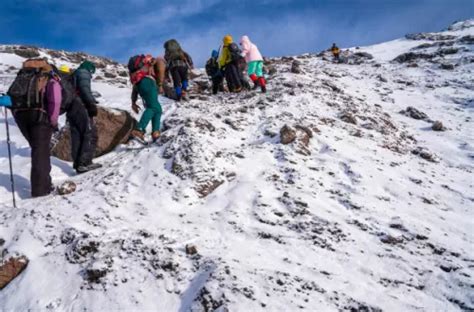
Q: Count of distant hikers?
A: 1